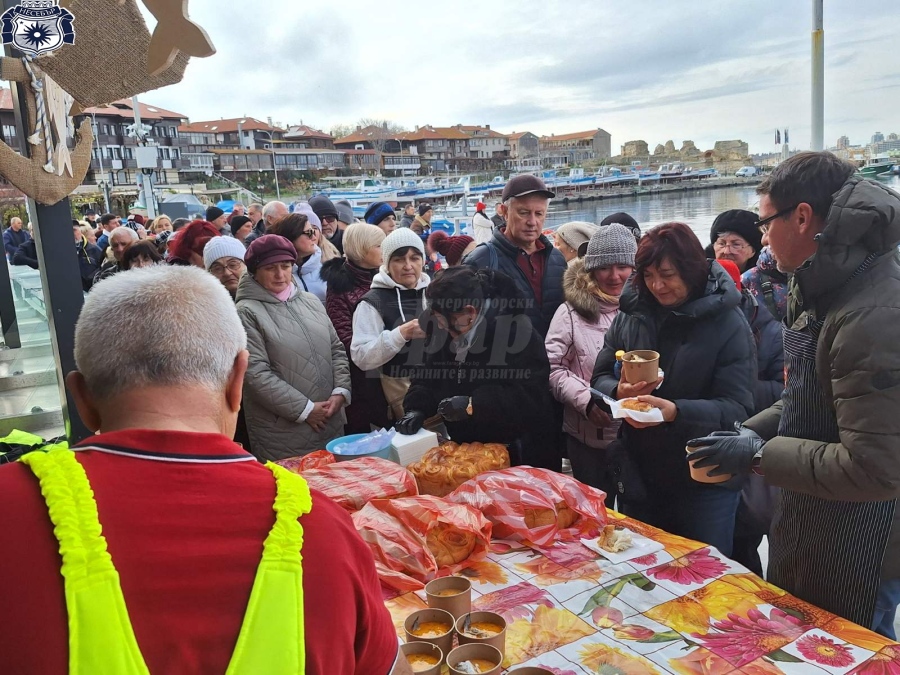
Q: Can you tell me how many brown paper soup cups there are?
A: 8